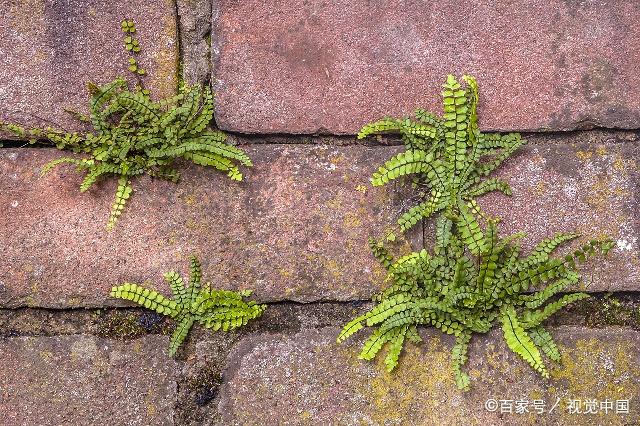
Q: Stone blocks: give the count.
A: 6